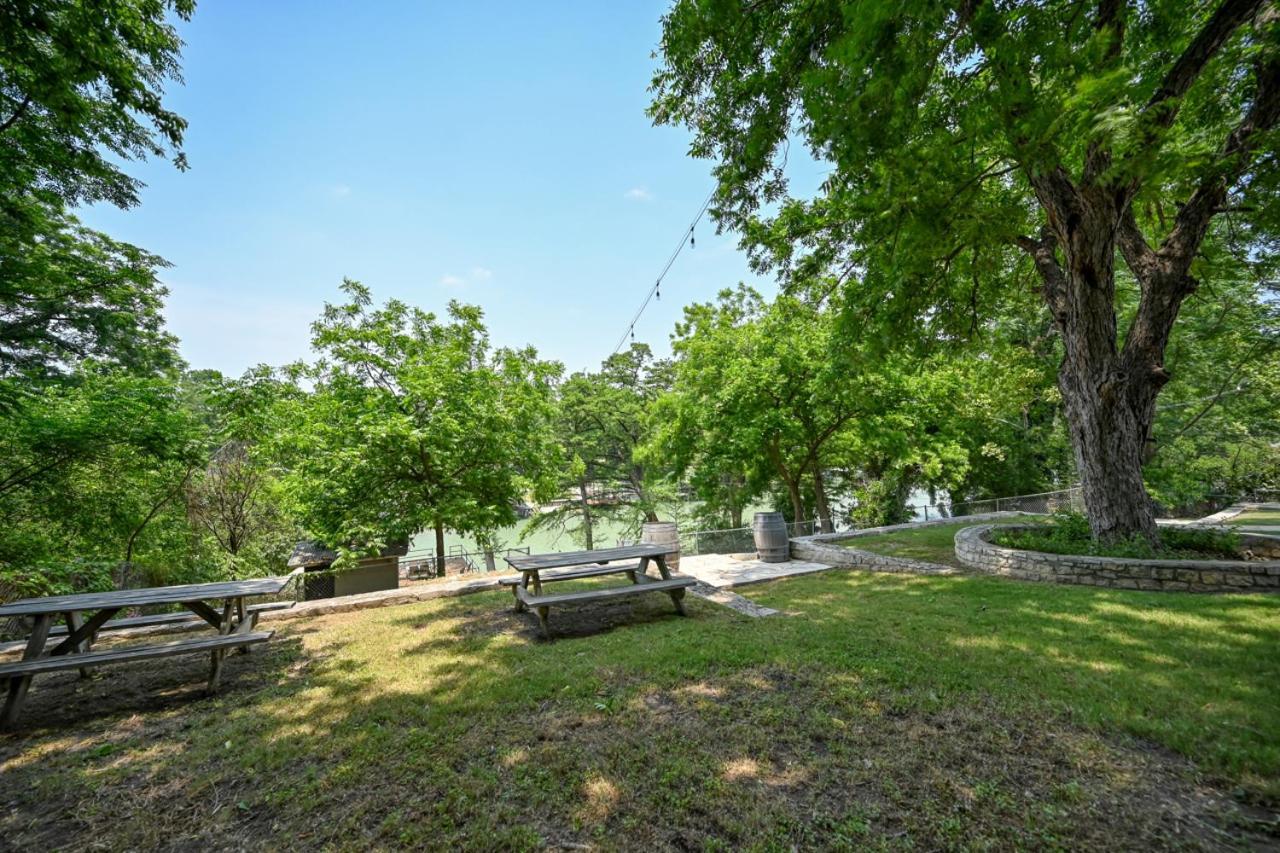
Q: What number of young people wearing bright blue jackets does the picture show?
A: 0